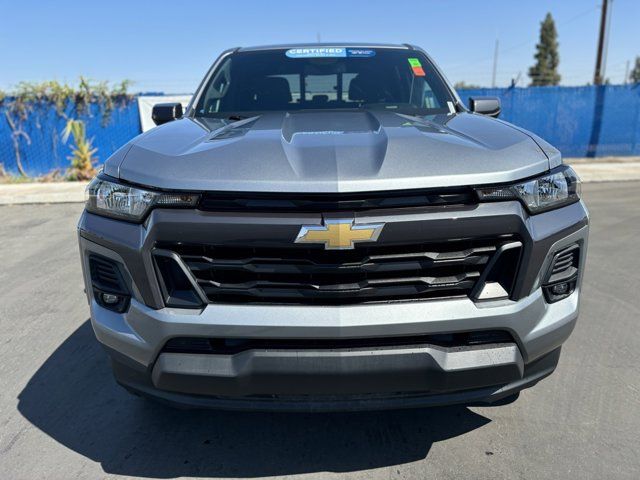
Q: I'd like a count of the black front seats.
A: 2